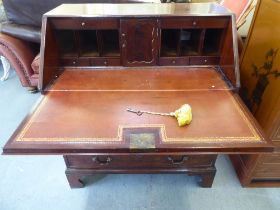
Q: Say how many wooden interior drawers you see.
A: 6